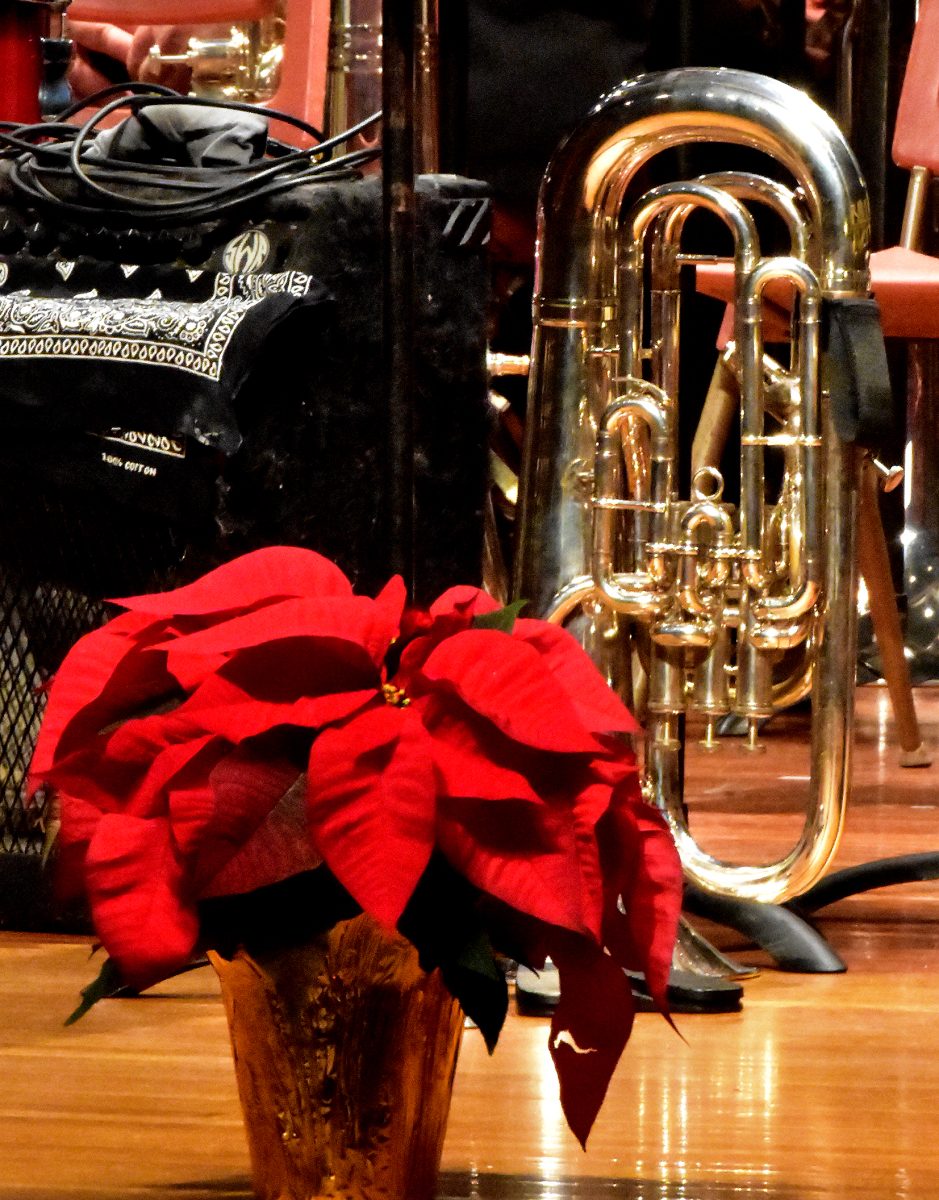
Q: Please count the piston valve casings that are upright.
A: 3